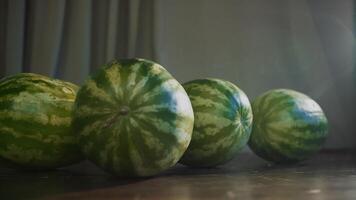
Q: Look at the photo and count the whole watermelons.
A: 4